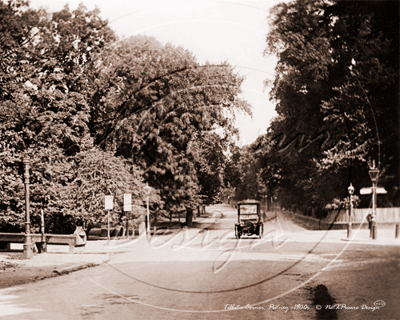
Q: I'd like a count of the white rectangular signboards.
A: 2